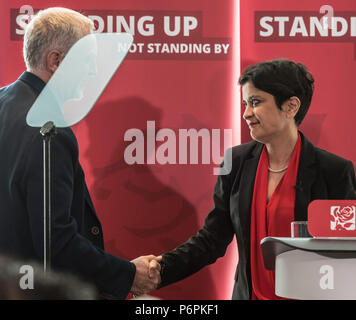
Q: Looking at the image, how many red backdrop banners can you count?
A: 2